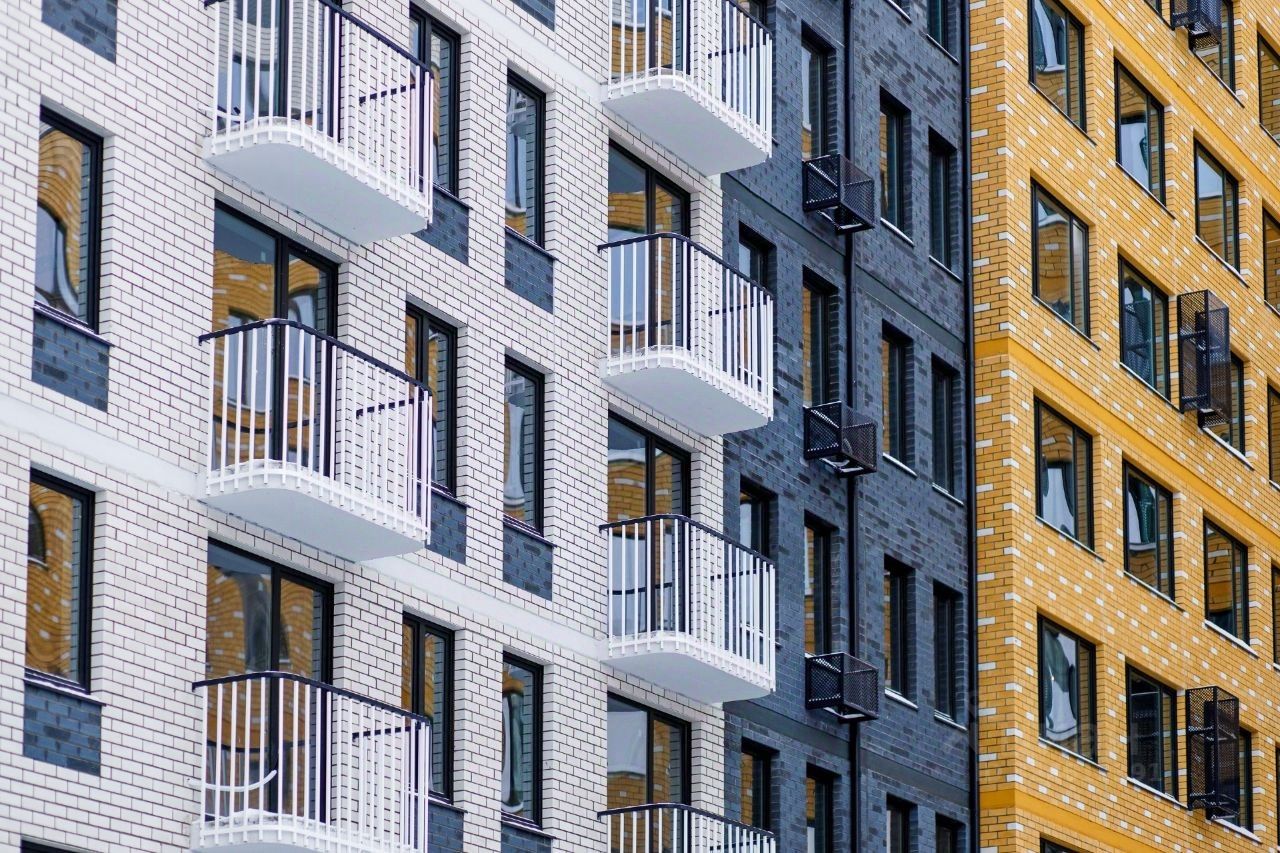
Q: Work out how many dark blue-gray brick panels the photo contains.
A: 10